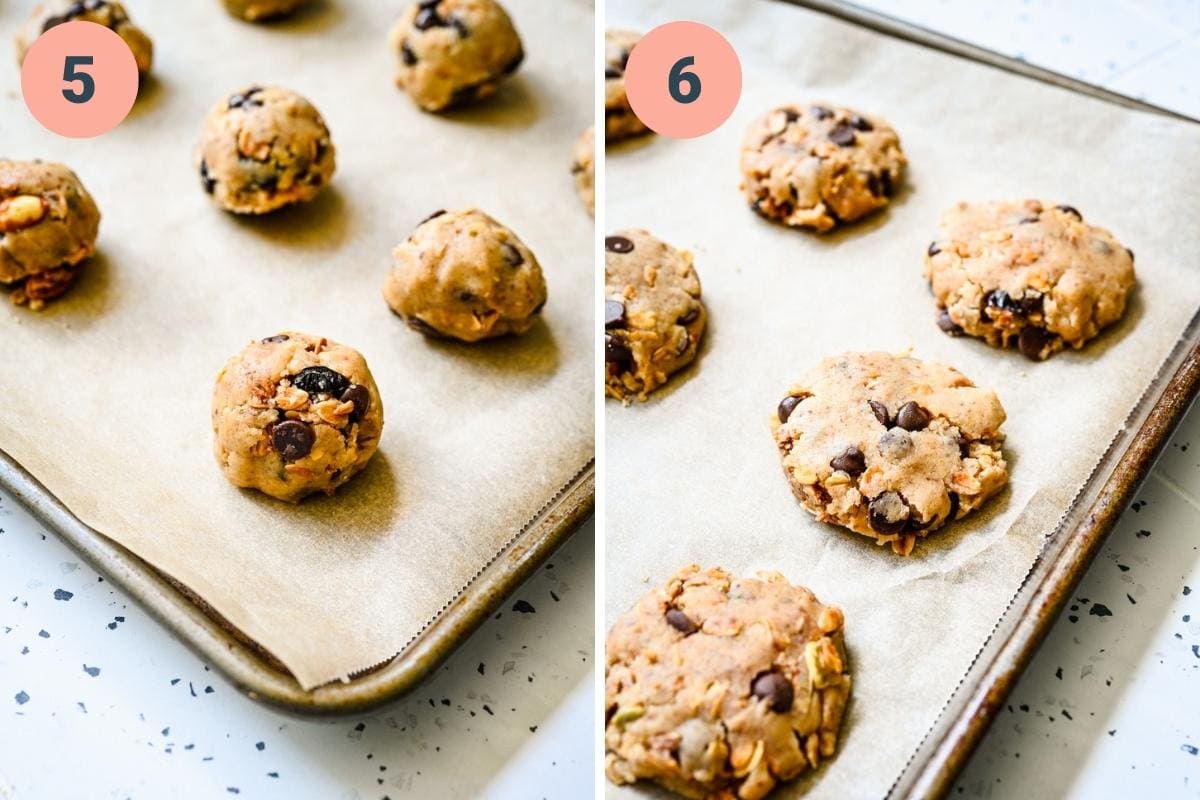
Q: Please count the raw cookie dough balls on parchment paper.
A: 8